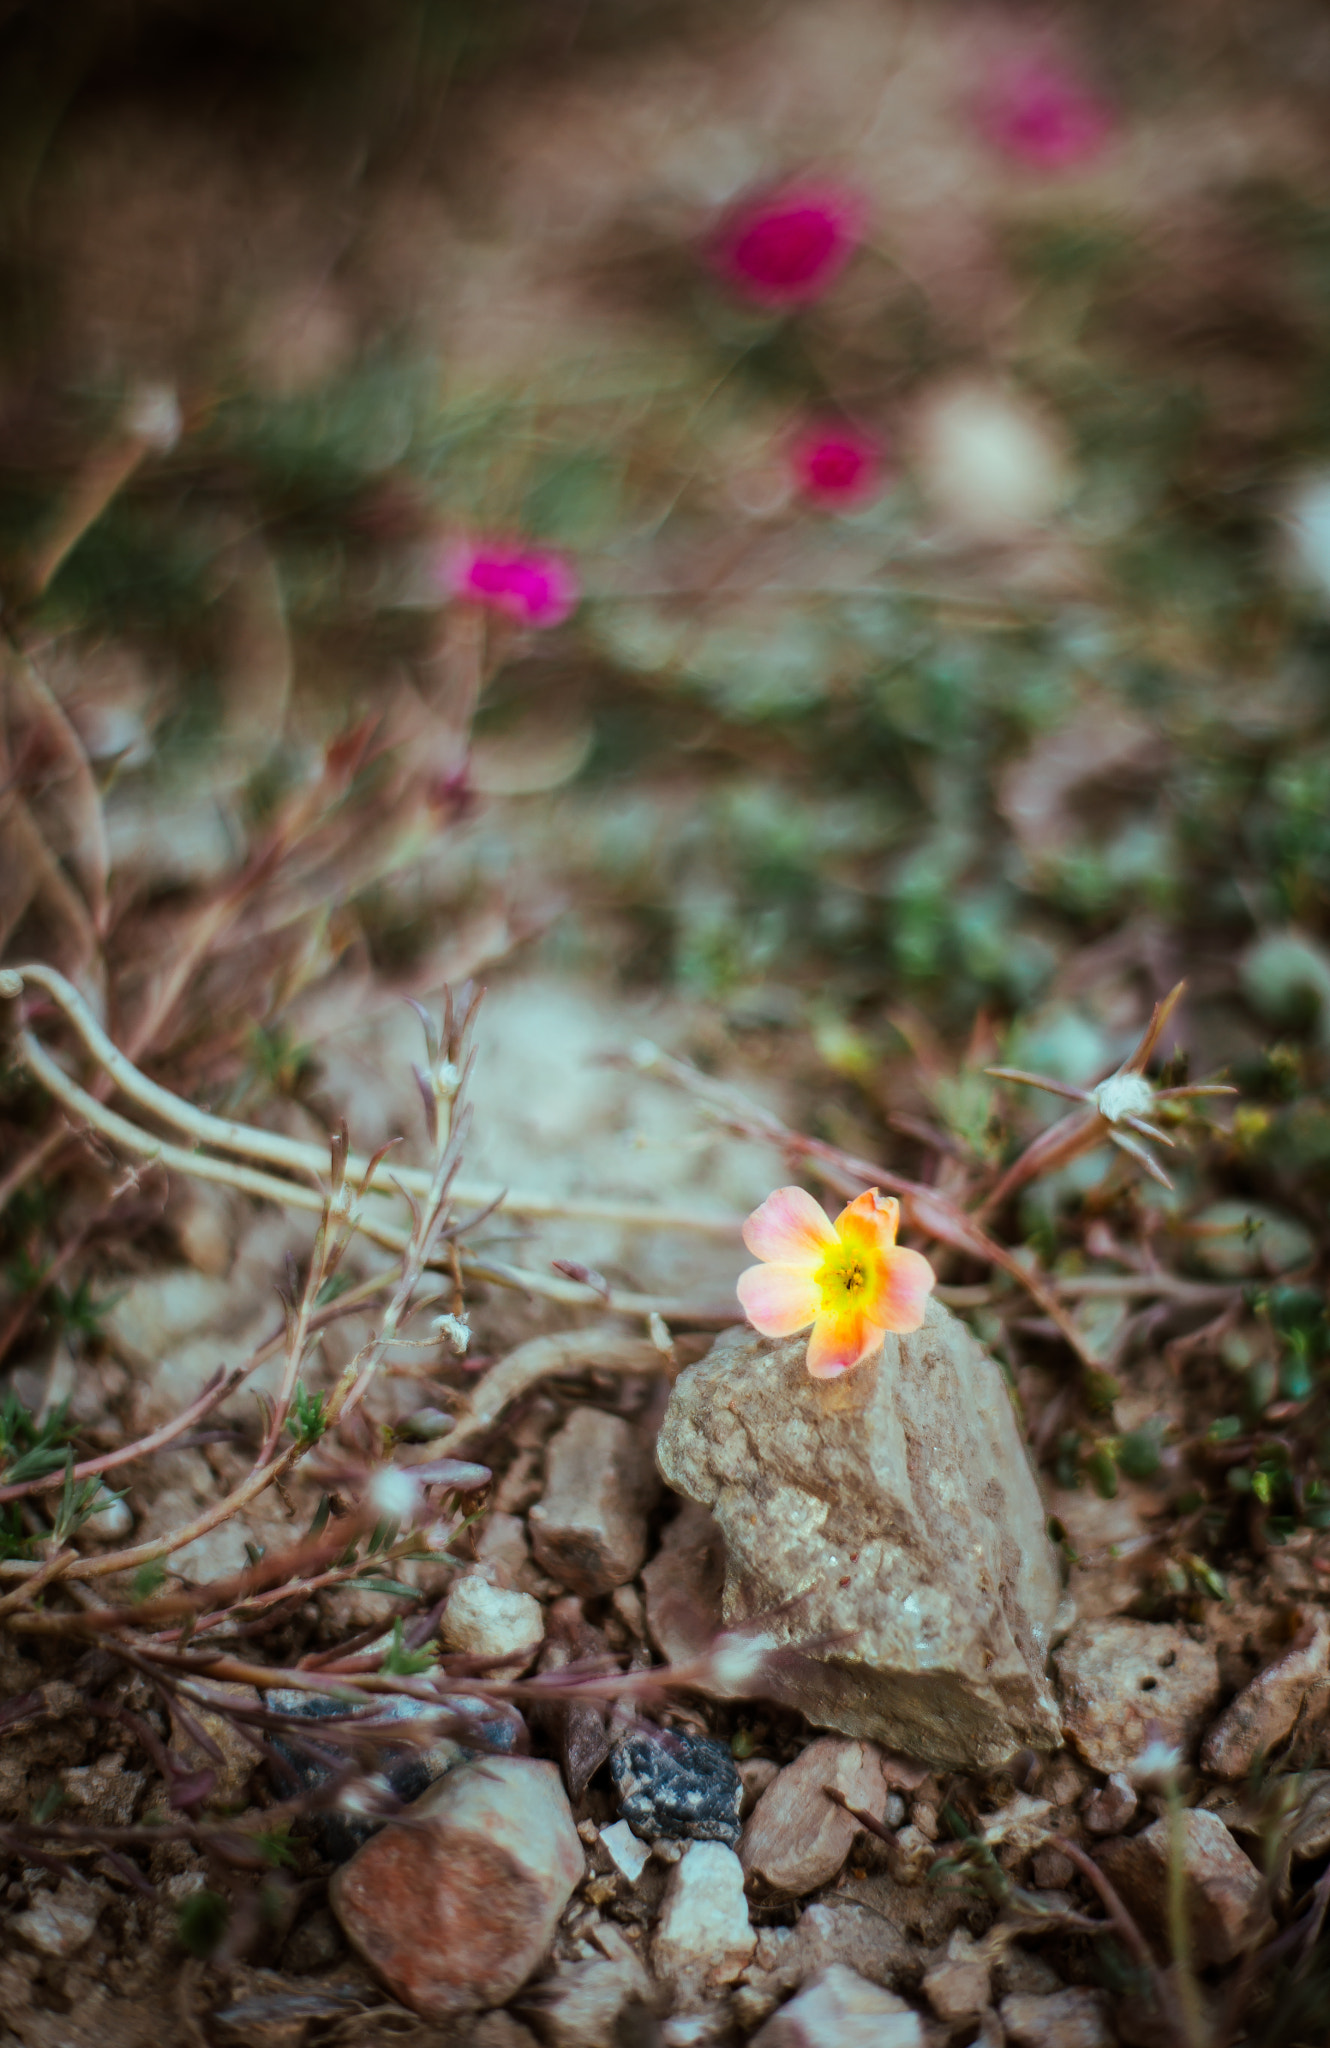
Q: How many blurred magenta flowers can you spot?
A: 4